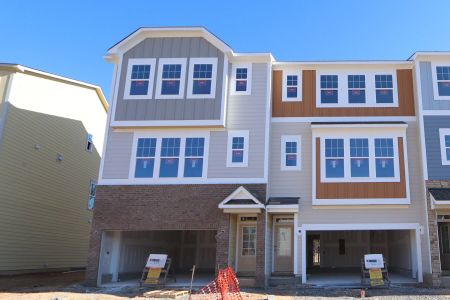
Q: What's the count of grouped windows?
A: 4